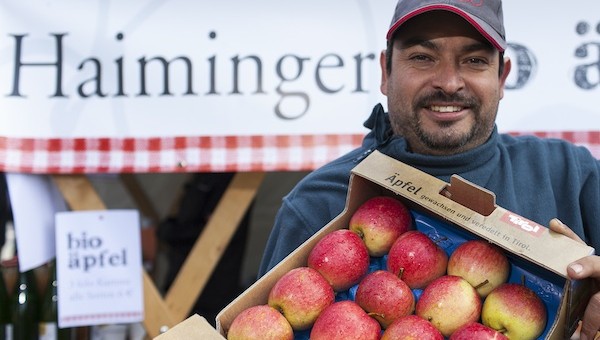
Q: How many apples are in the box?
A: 12